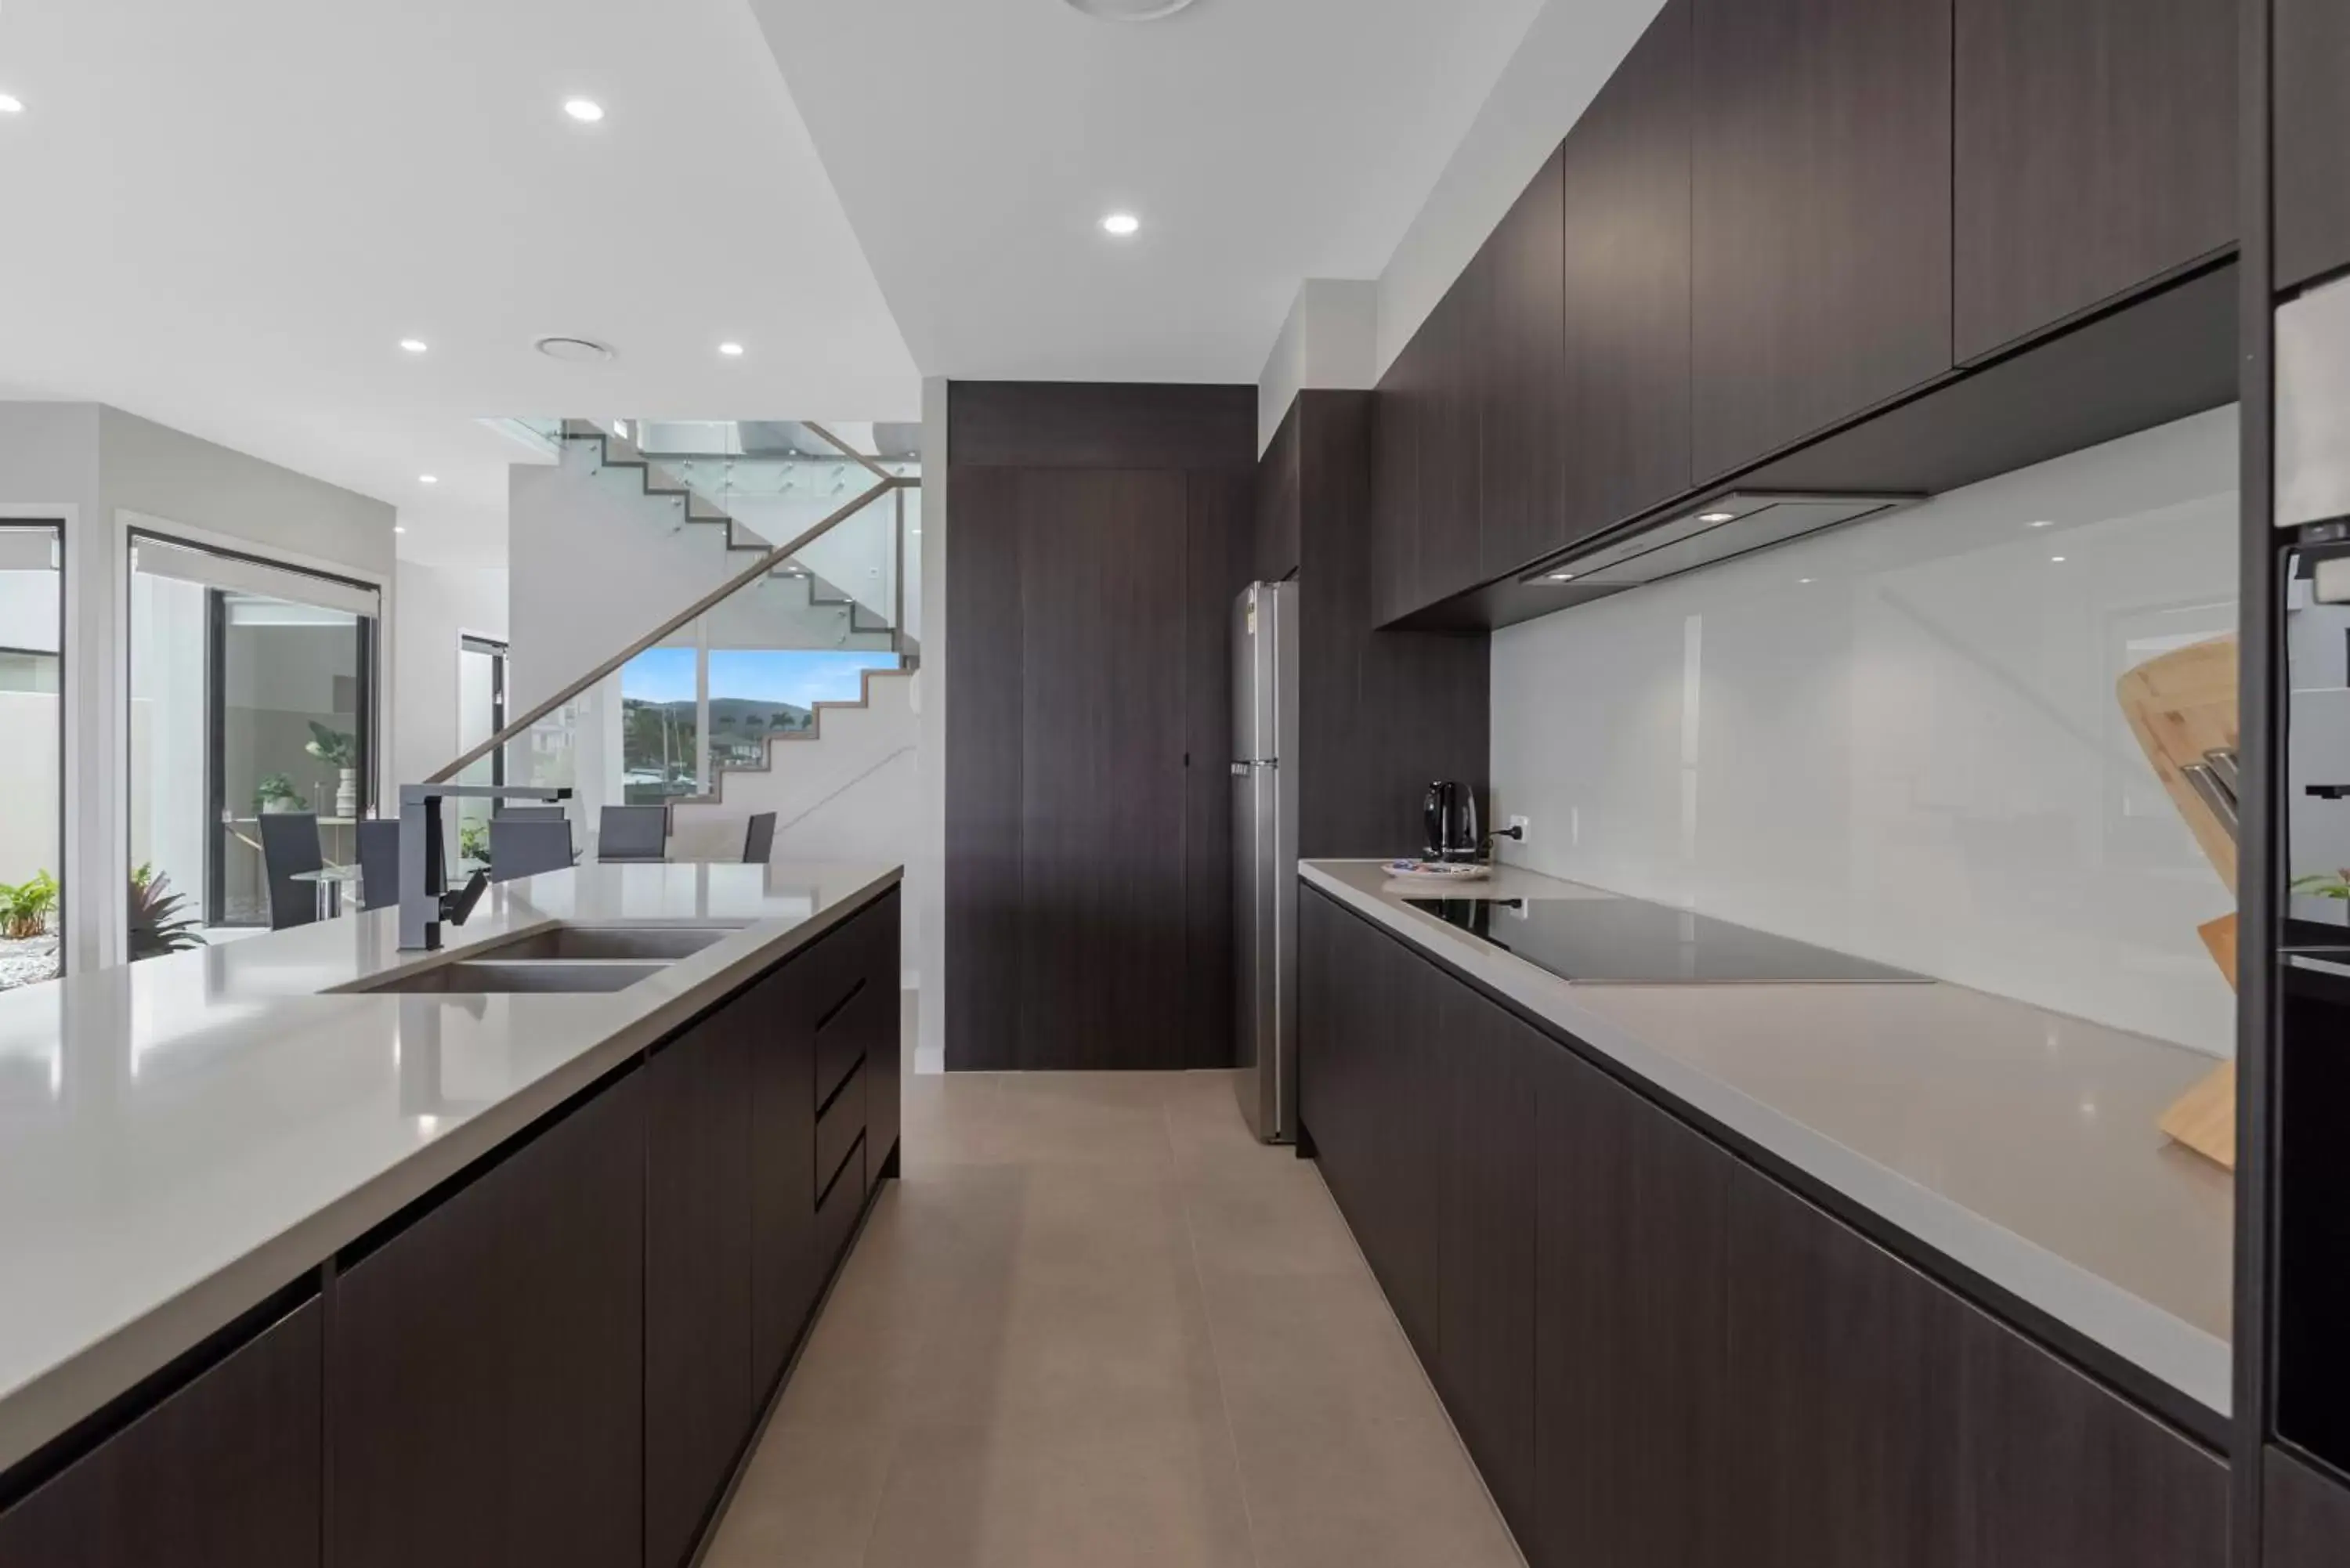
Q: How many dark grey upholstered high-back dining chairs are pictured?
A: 6